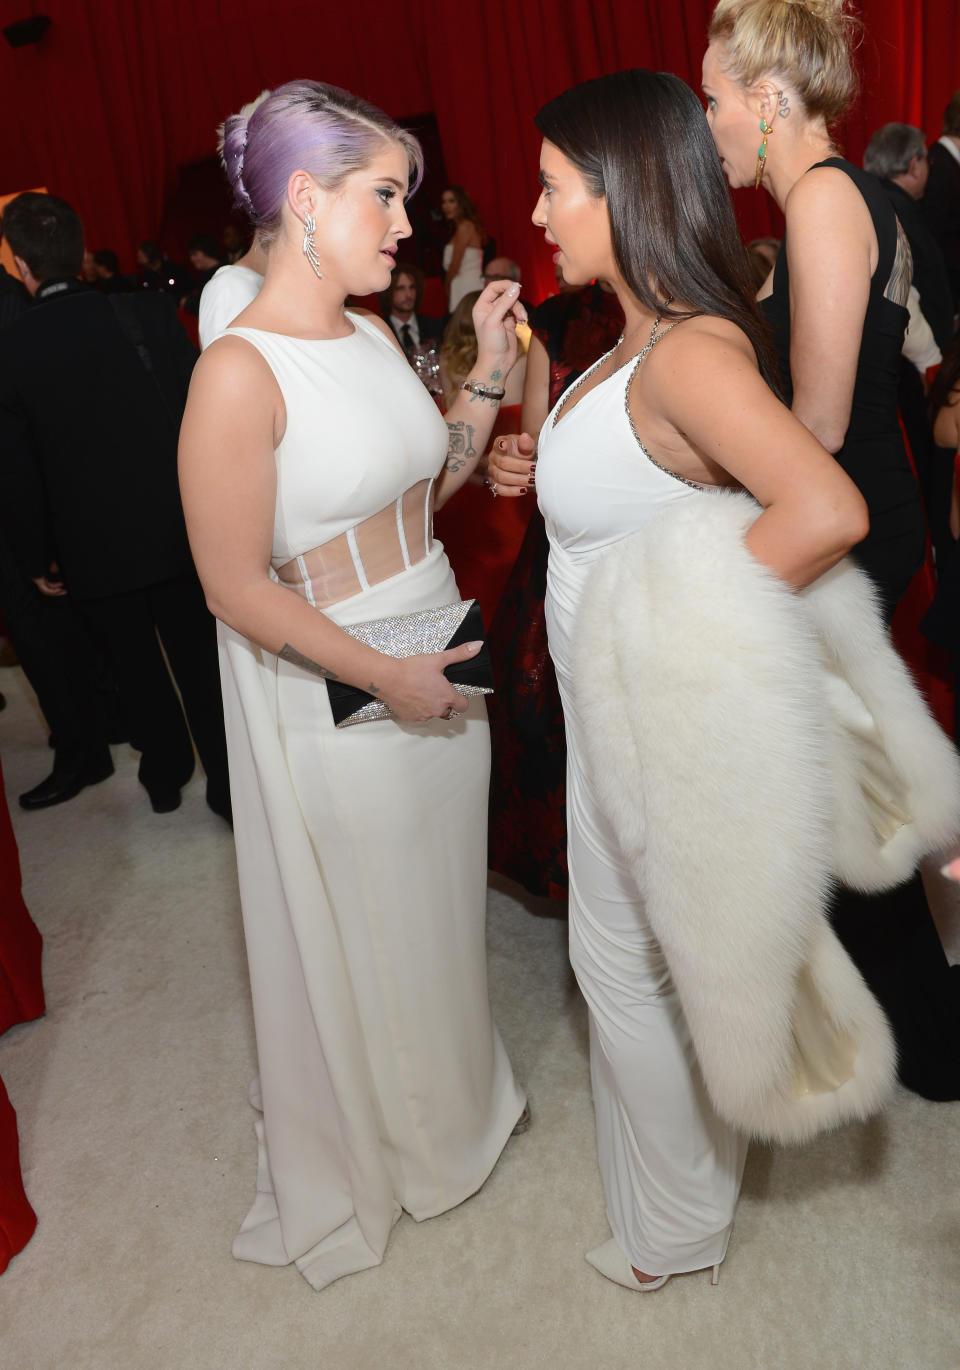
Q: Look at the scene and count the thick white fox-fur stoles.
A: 1